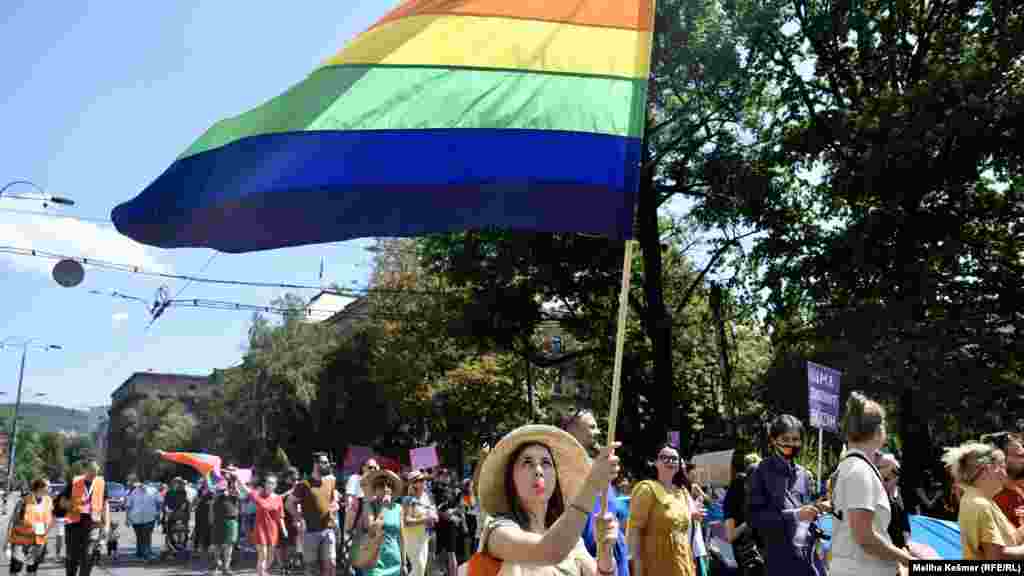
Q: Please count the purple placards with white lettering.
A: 1